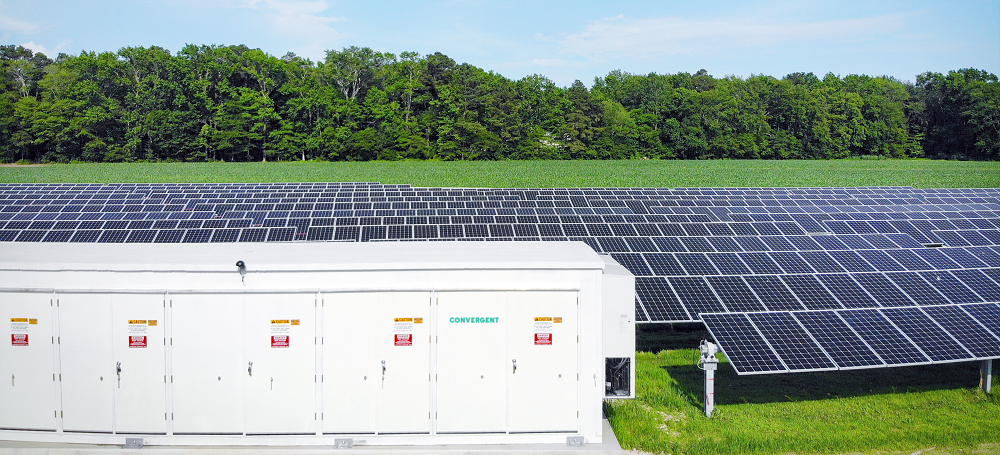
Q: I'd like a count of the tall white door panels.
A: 9